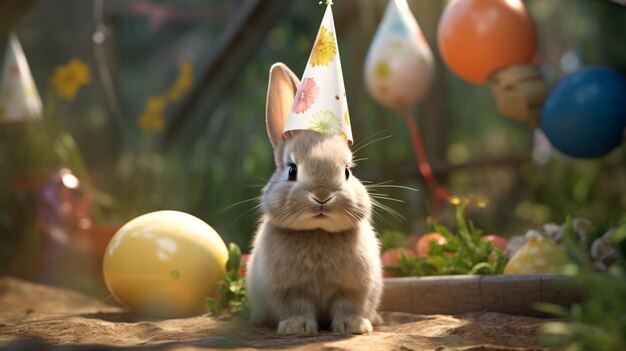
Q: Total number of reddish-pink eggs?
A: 3